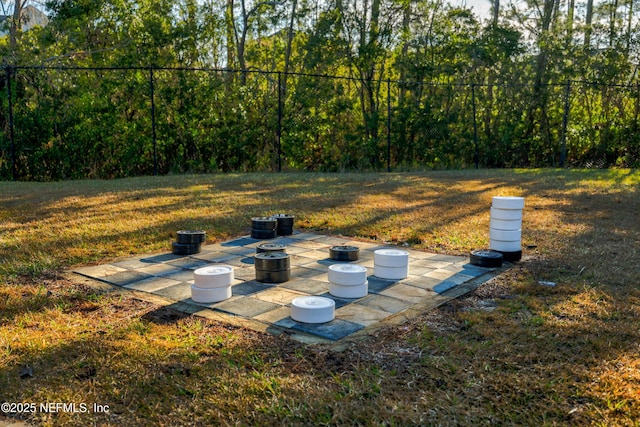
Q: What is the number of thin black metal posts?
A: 6